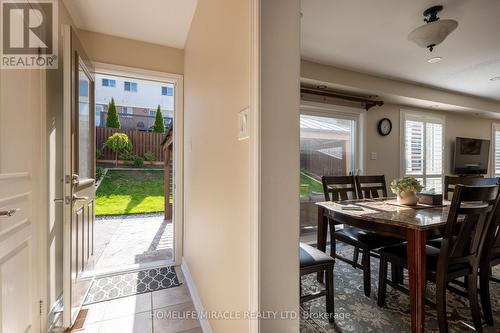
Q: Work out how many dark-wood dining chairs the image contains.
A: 6